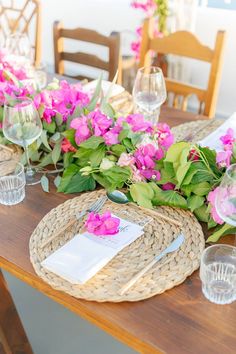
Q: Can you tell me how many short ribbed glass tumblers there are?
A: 2